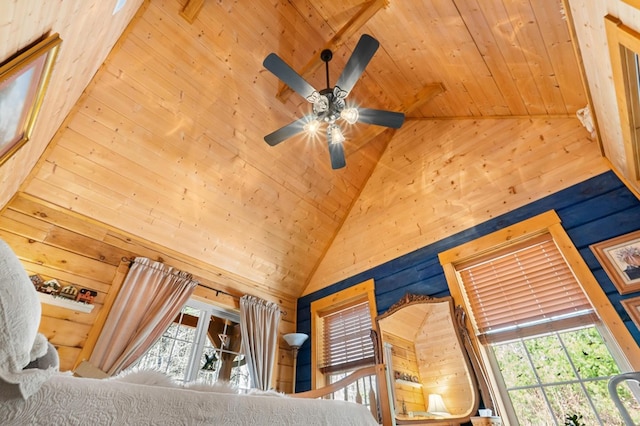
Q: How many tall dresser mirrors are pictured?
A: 1